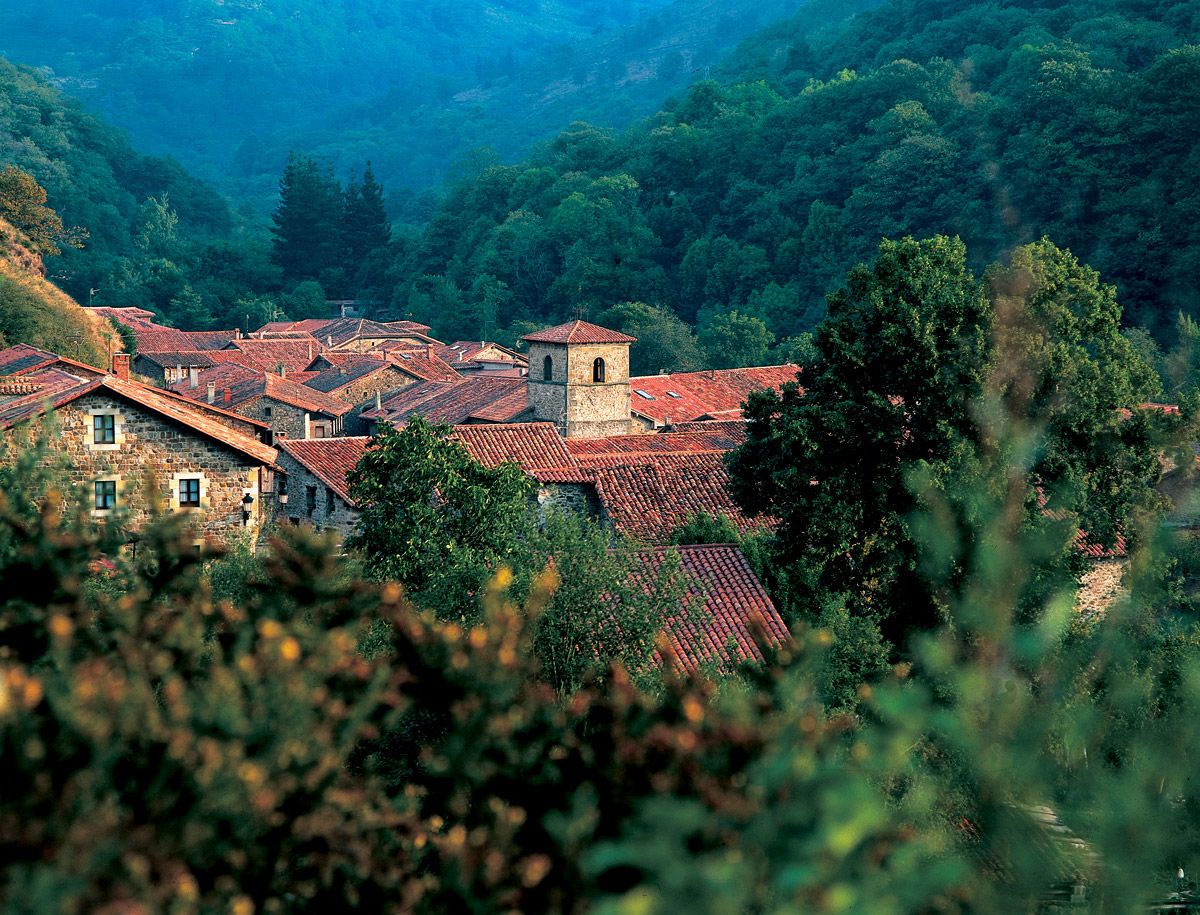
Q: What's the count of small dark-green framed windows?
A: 3